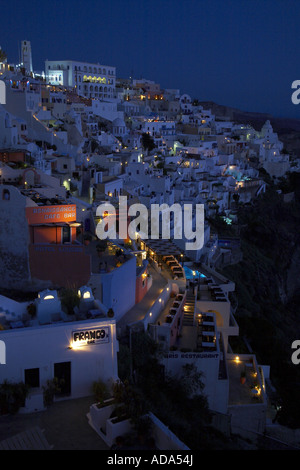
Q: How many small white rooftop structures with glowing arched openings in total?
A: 2